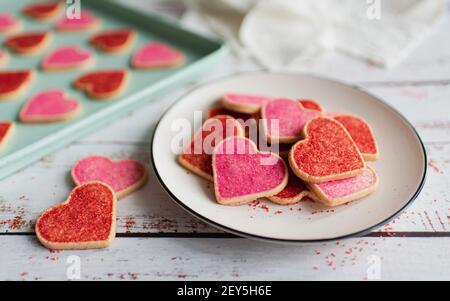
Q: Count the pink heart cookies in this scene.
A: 11